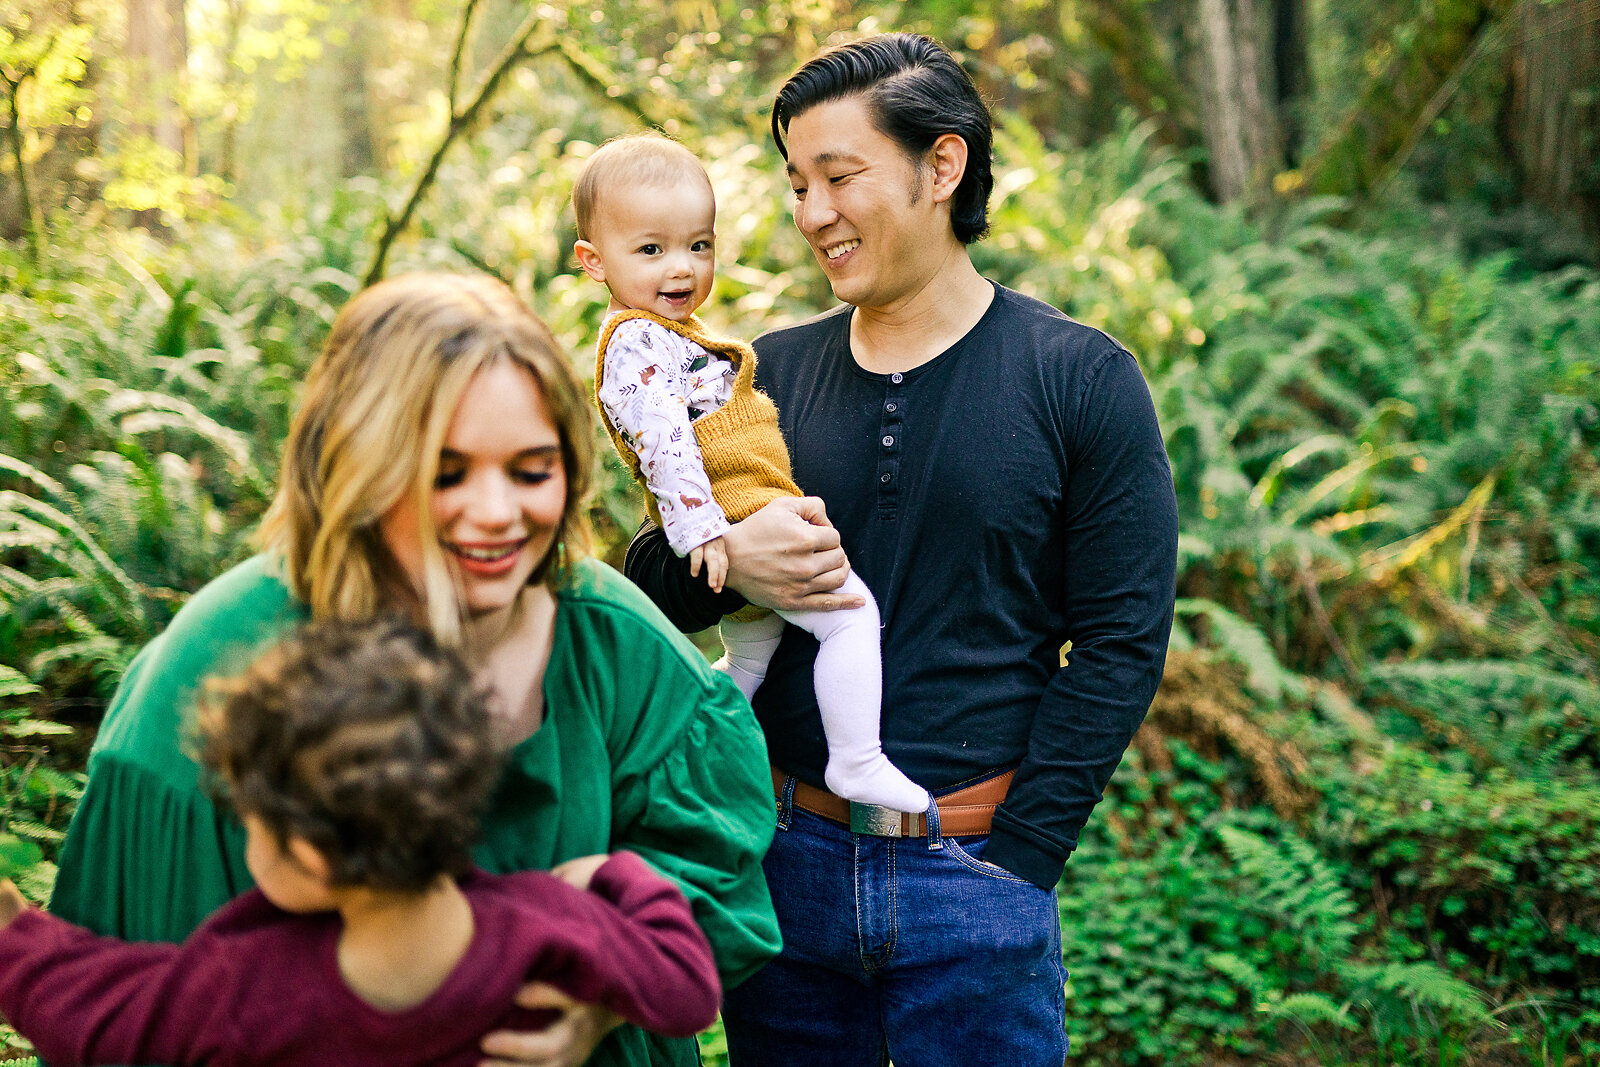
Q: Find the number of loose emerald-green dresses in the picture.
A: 1